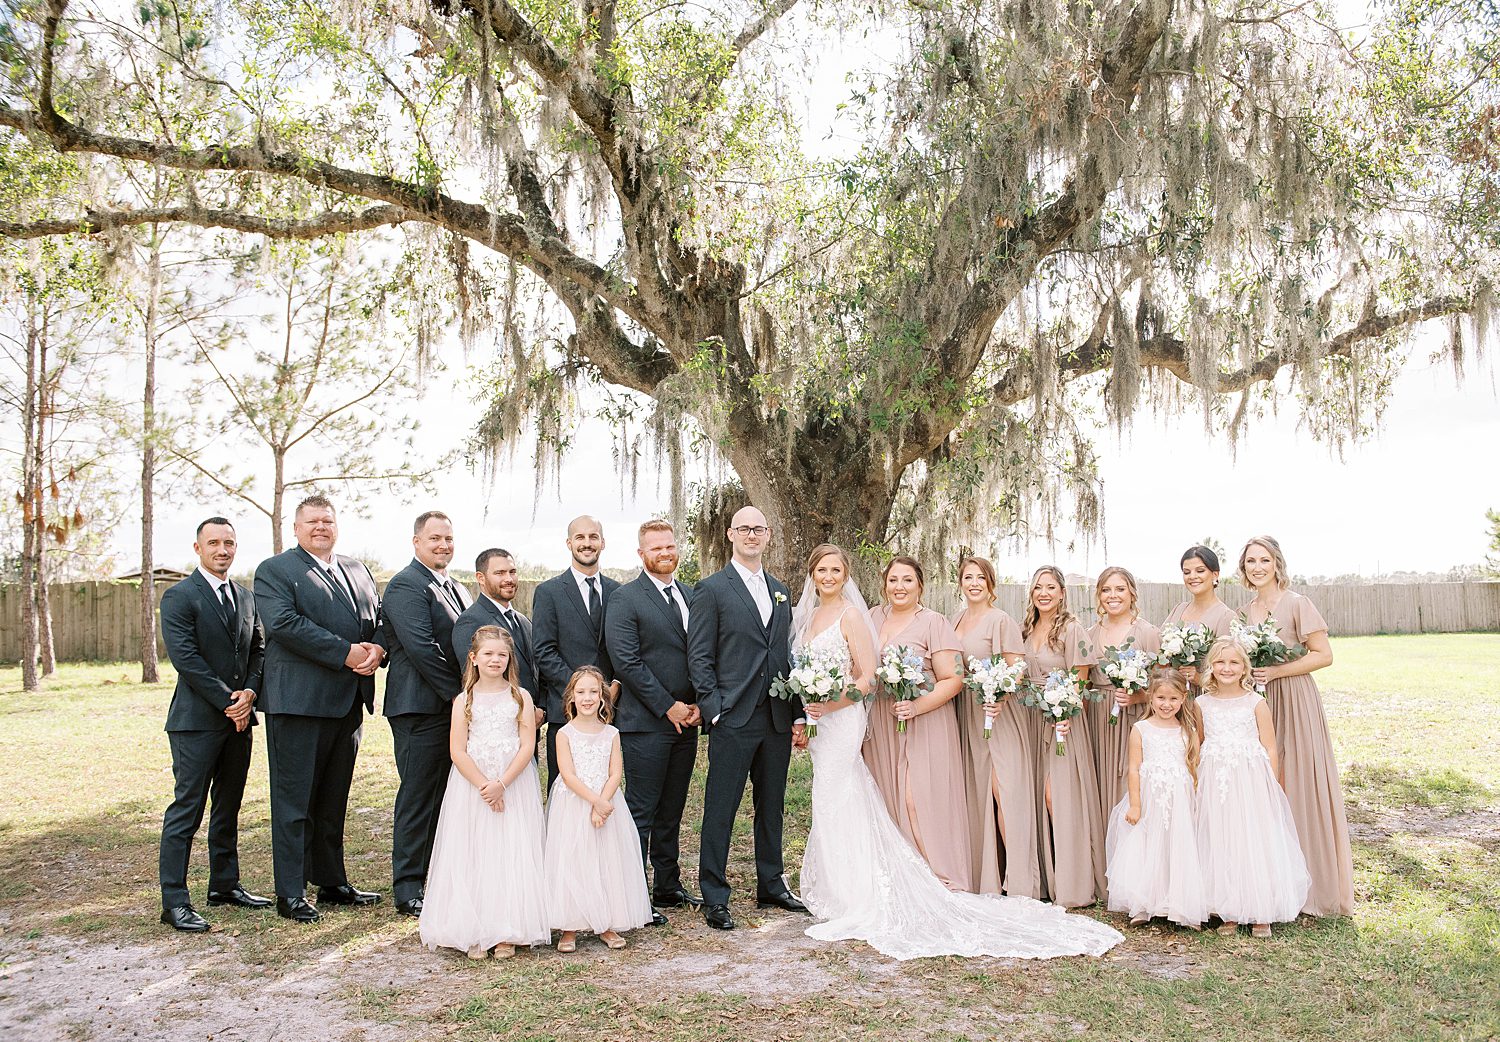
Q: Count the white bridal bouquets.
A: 7